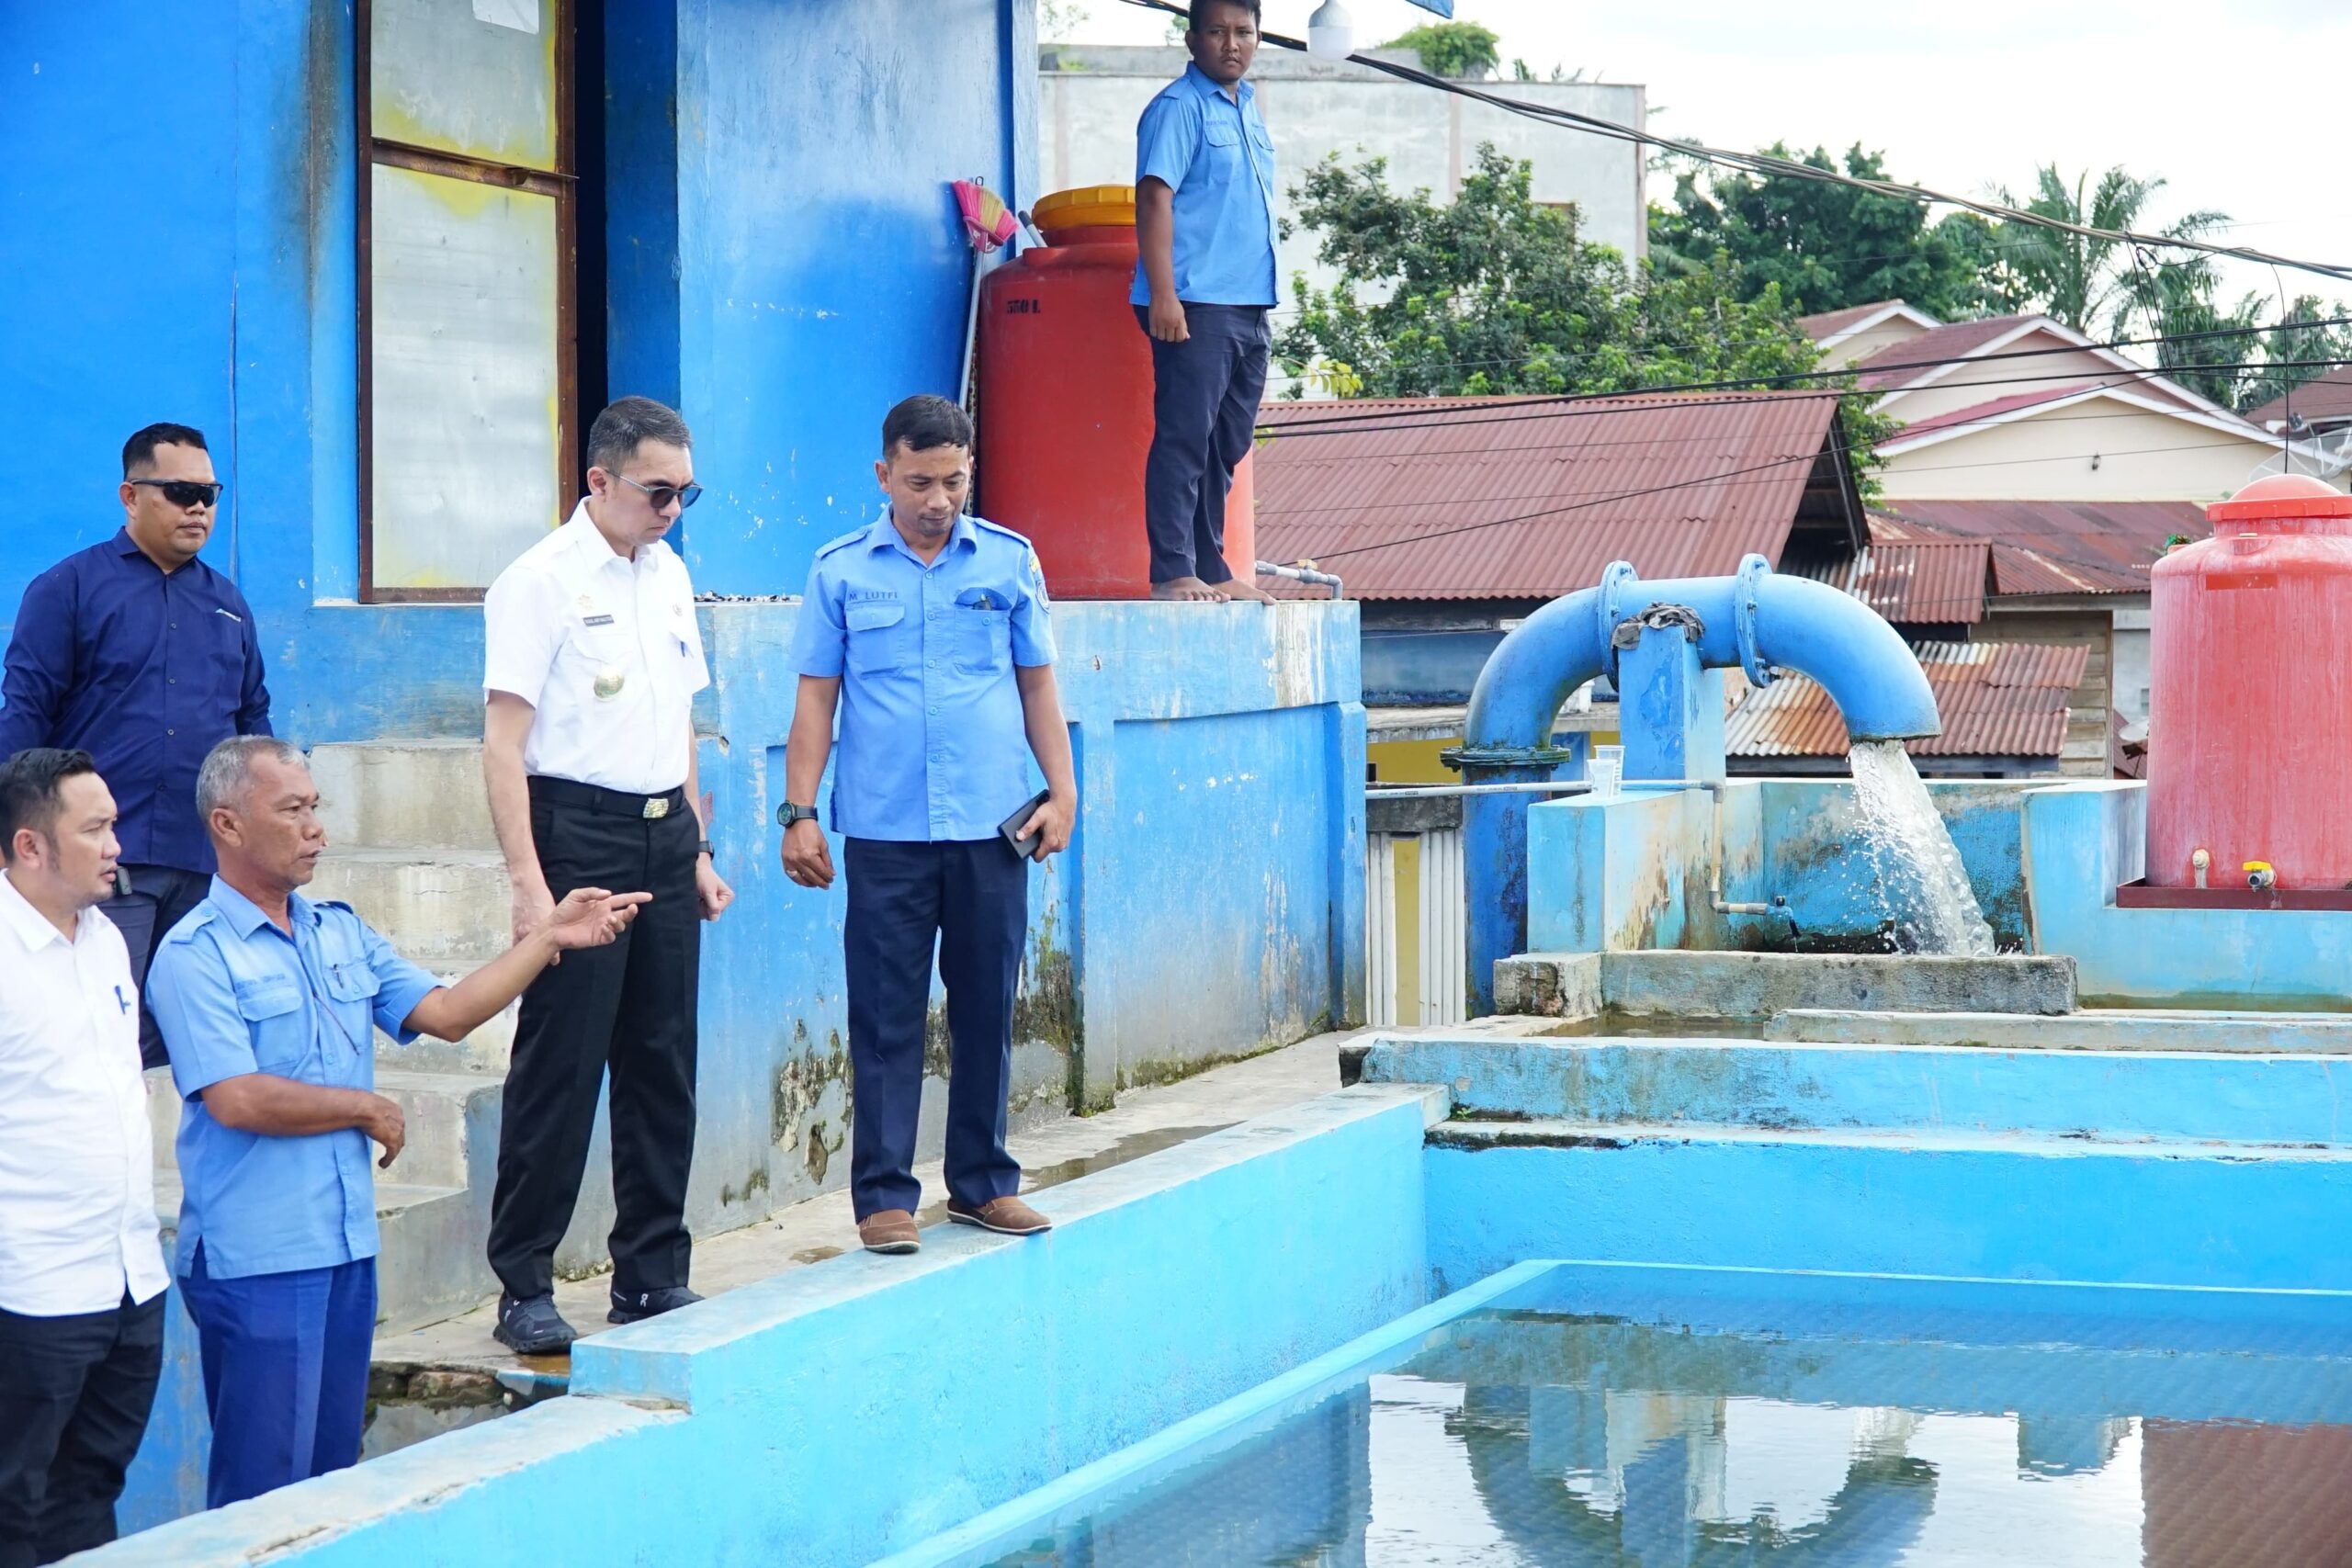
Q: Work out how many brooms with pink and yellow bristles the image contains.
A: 1